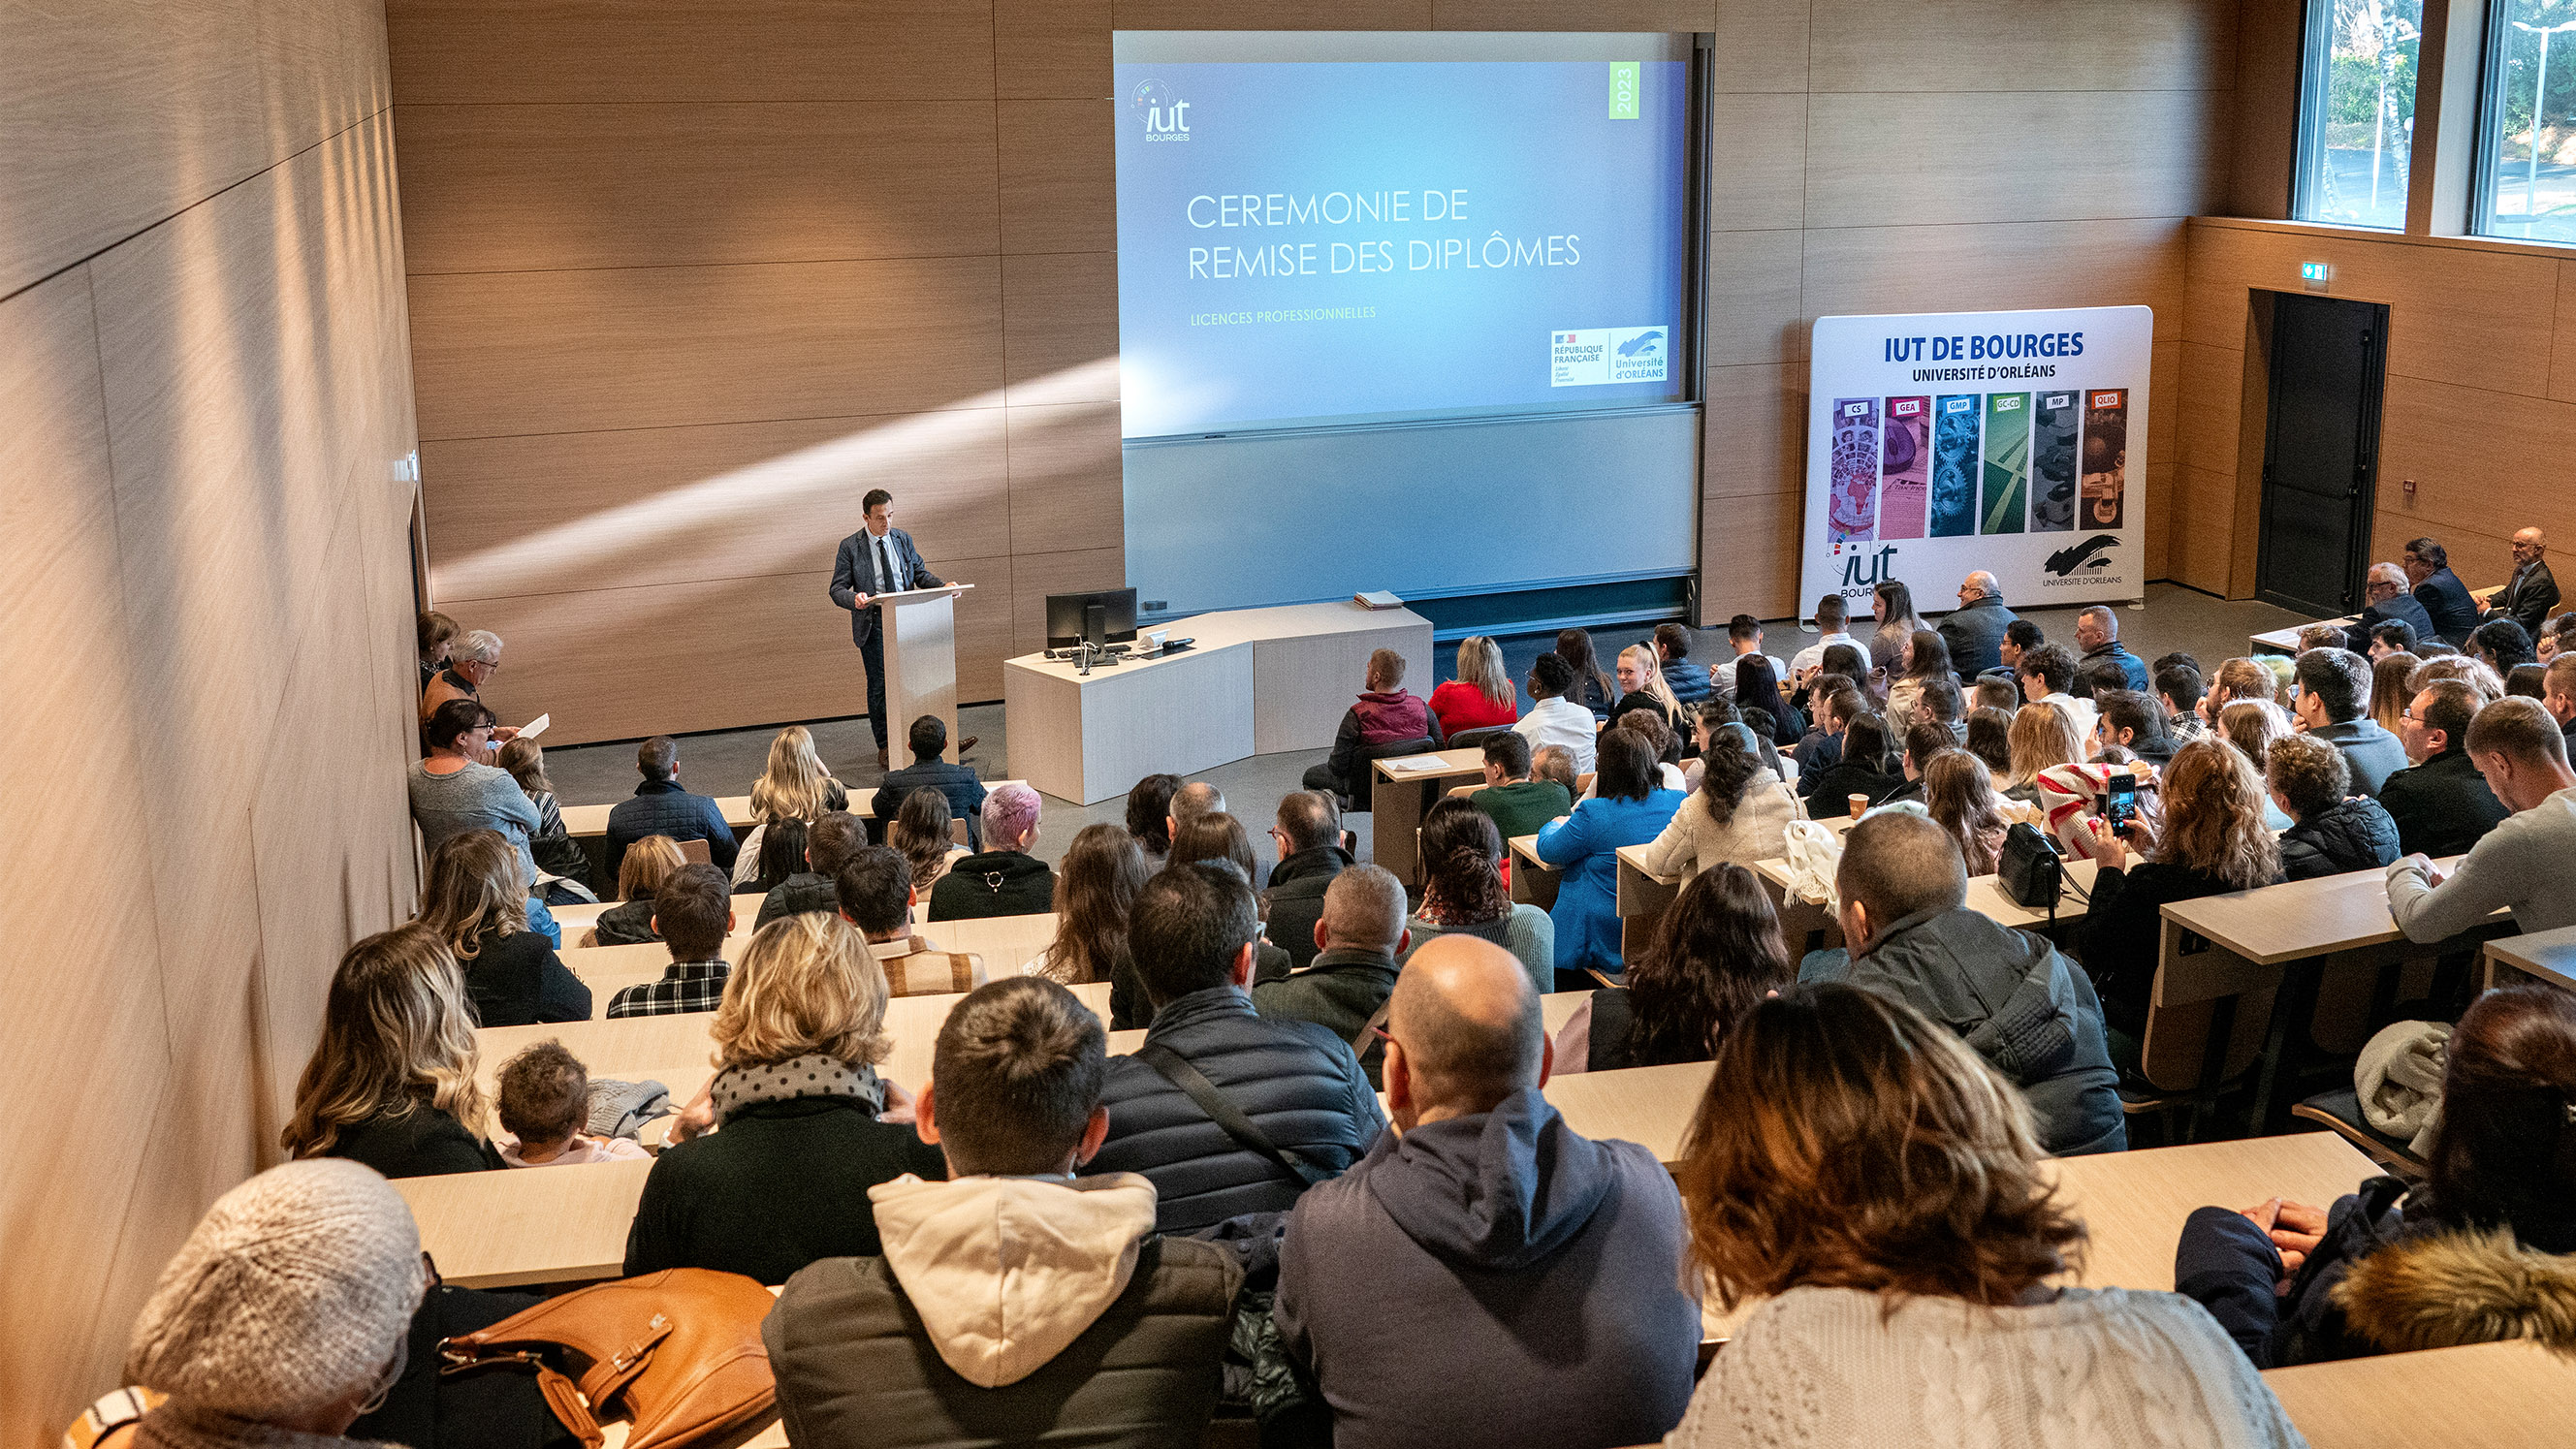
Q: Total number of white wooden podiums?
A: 1